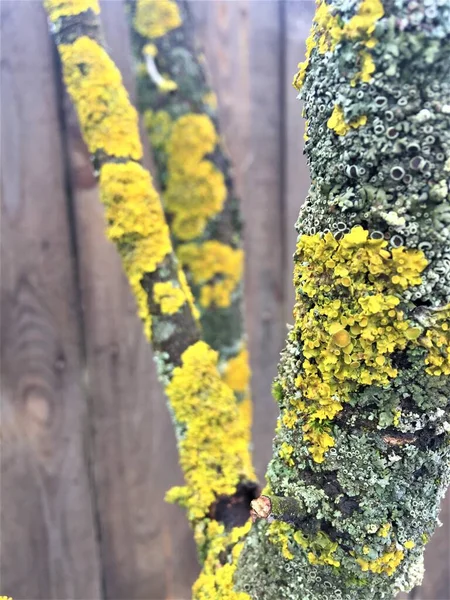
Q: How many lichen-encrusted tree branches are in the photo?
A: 3